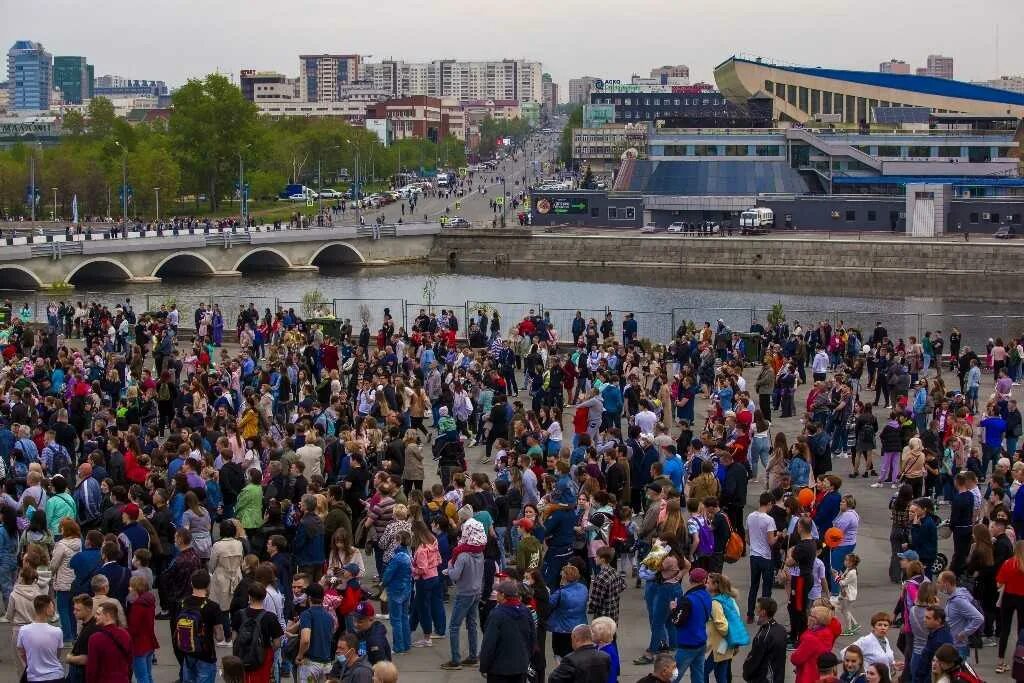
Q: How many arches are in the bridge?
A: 5